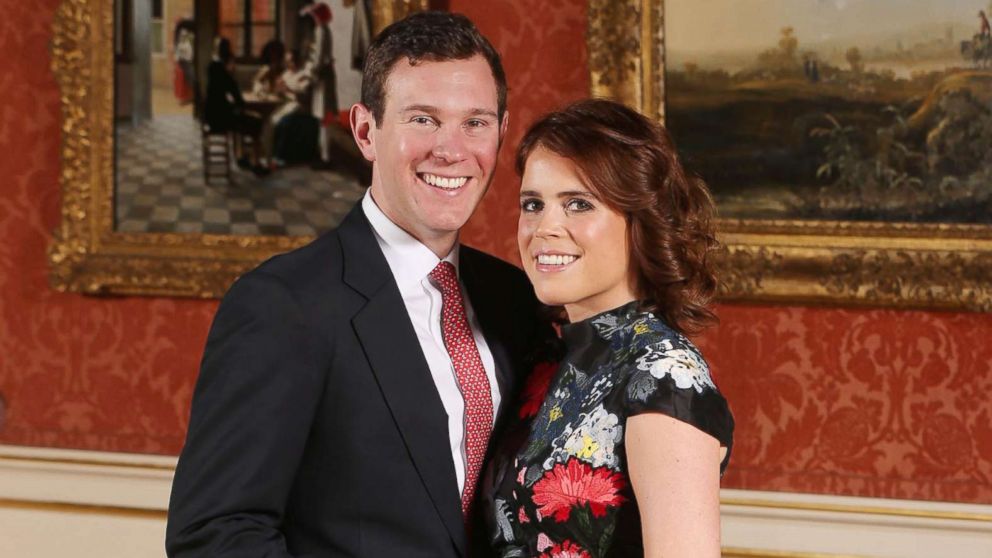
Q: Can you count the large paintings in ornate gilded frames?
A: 2